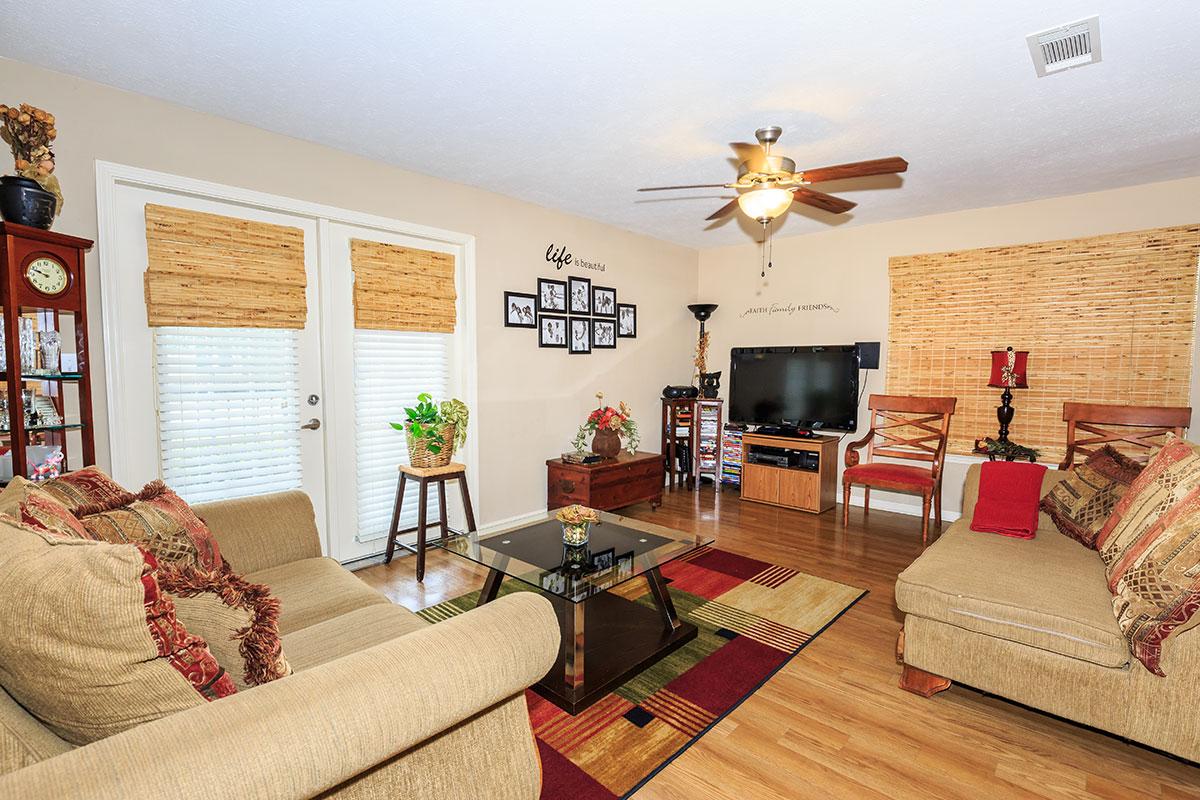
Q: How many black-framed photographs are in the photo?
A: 8